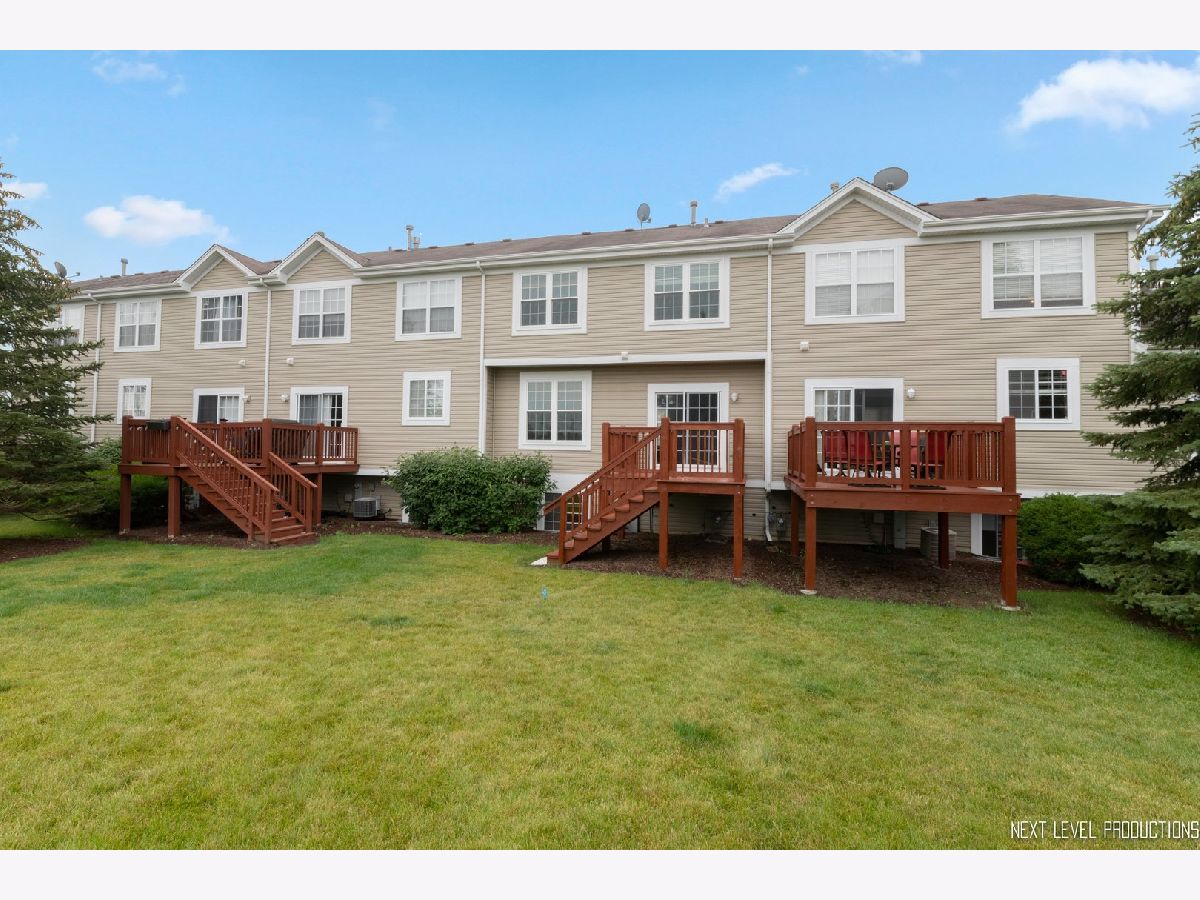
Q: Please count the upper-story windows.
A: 9